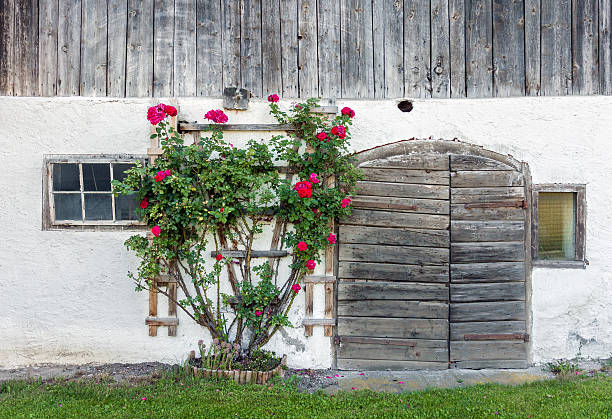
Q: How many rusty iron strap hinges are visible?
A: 4